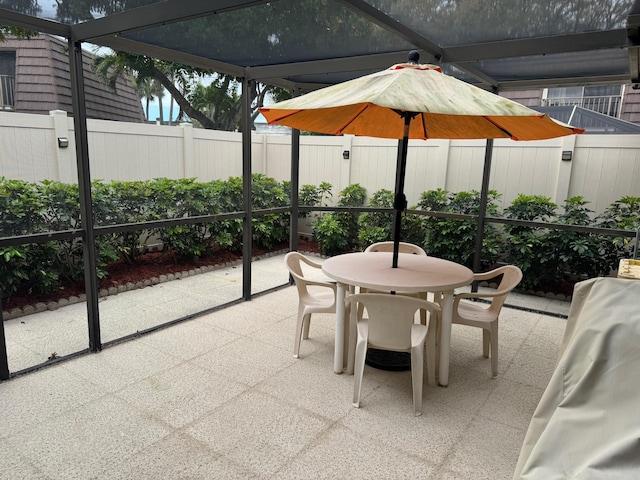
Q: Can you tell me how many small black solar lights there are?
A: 3